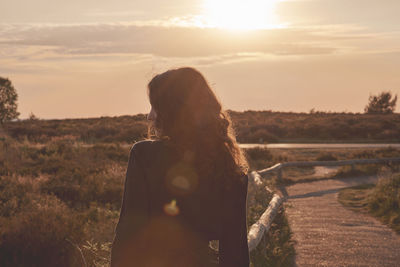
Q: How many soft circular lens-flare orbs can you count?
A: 2